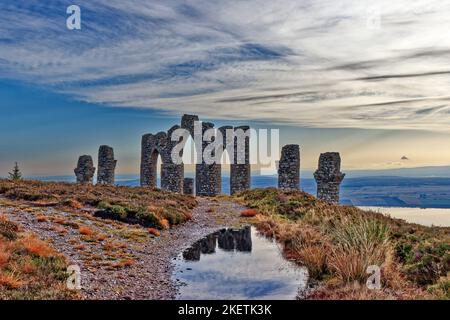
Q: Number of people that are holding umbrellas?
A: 0